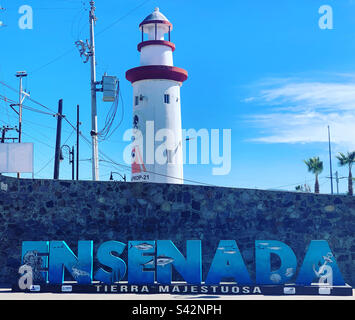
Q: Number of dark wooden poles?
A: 2